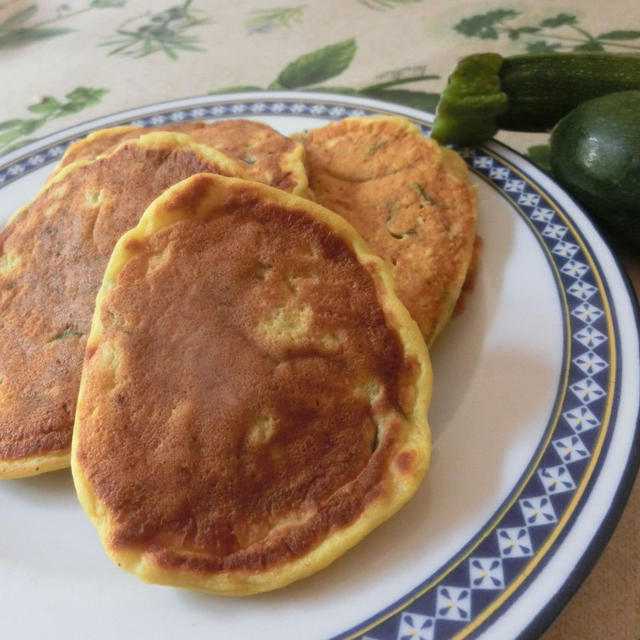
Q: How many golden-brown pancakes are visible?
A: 4